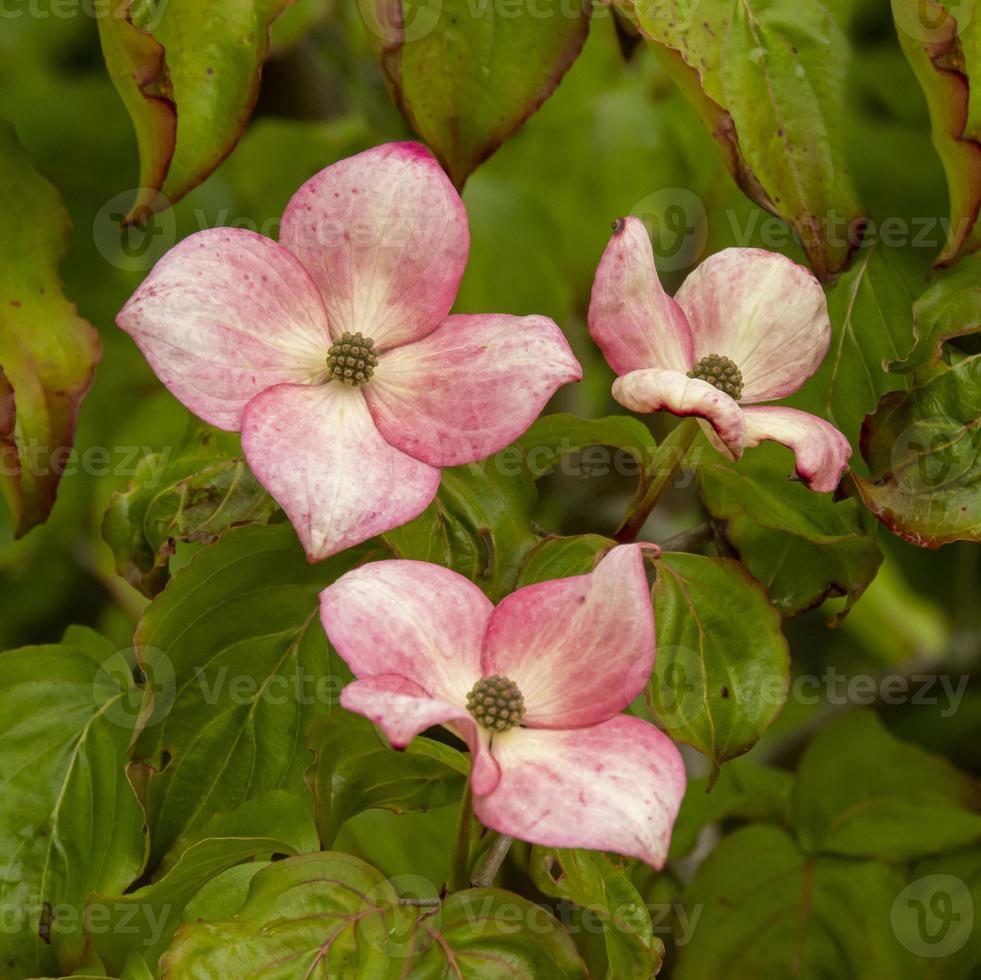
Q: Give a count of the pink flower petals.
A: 12